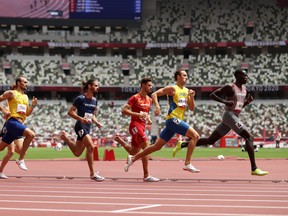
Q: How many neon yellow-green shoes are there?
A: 2